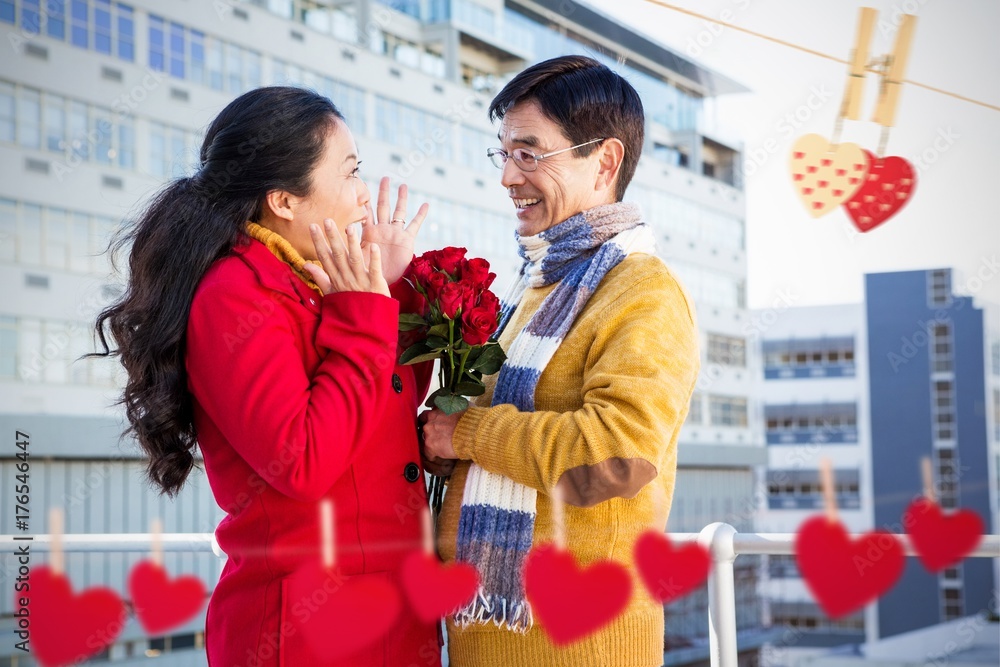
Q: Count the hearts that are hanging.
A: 10